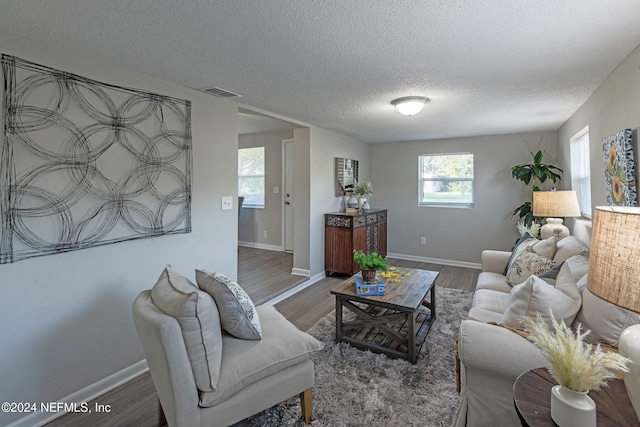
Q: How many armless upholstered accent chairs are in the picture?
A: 1